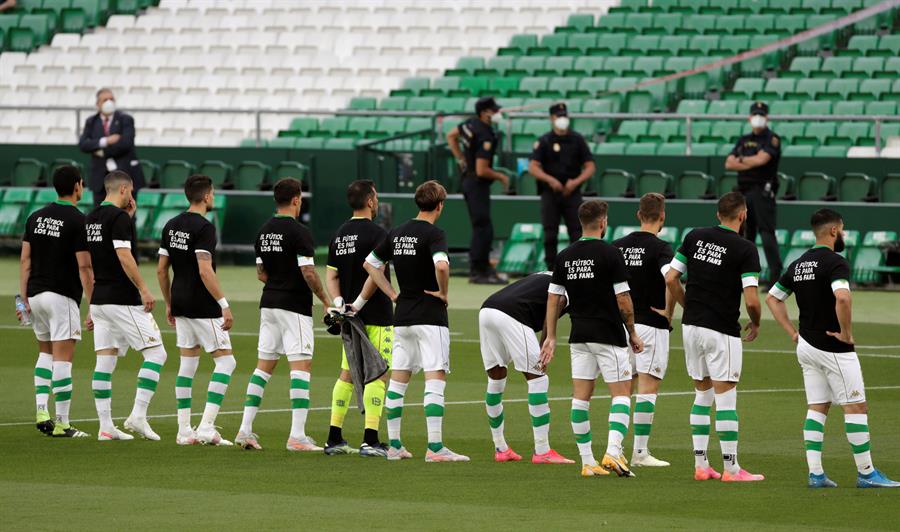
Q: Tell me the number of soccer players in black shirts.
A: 11